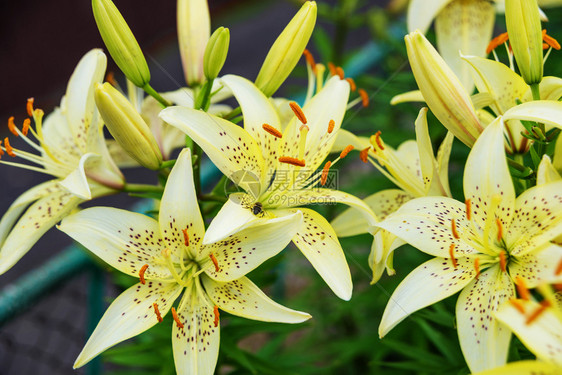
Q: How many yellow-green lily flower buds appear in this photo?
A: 7